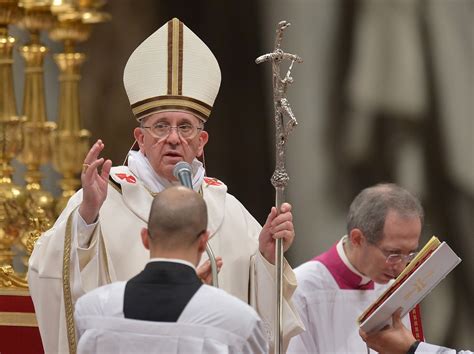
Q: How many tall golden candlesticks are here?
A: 3